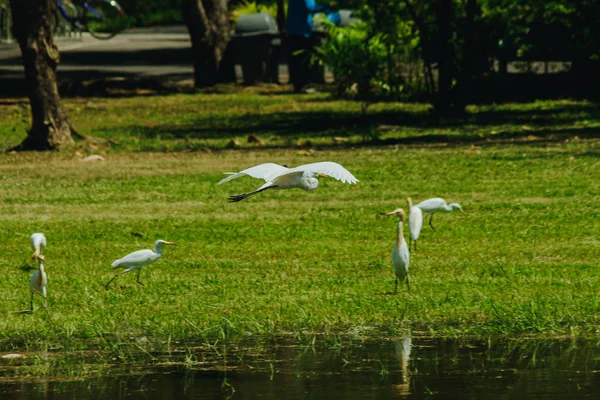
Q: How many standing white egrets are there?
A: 6